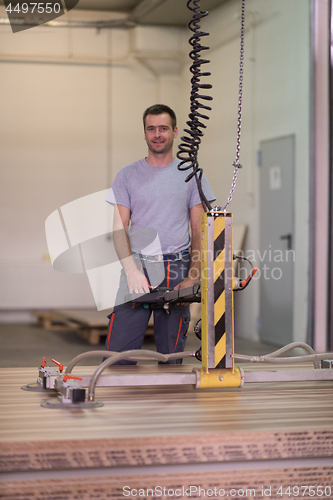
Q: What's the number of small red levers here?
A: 4